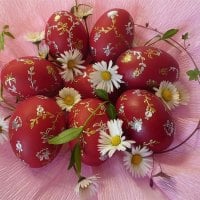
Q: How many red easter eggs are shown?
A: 8